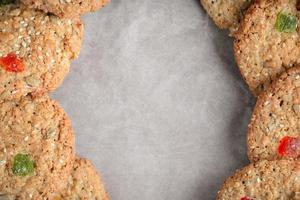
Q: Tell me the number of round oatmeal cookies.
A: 8